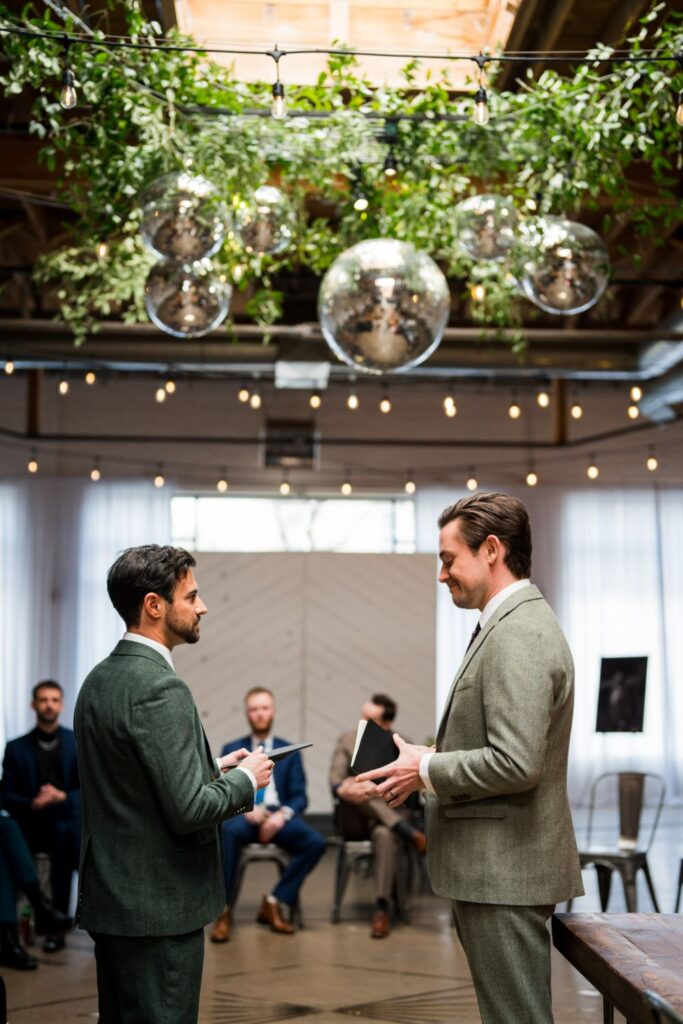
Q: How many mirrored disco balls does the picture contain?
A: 6